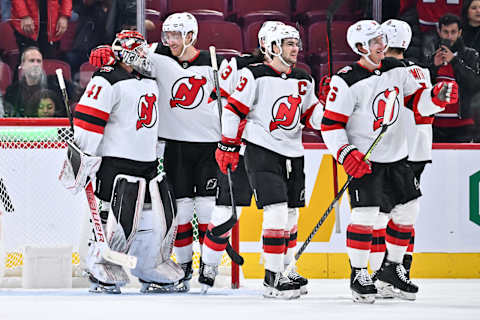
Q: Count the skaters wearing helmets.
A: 6